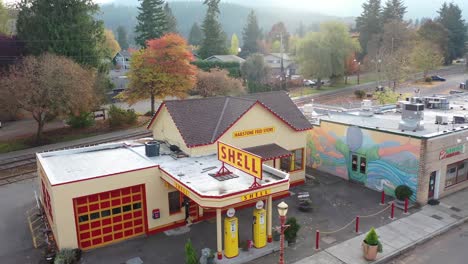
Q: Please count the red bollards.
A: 5